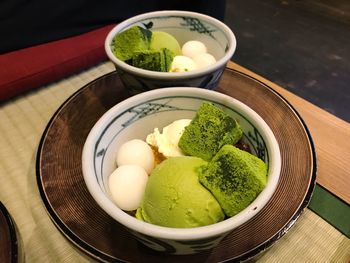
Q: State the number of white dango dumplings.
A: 4